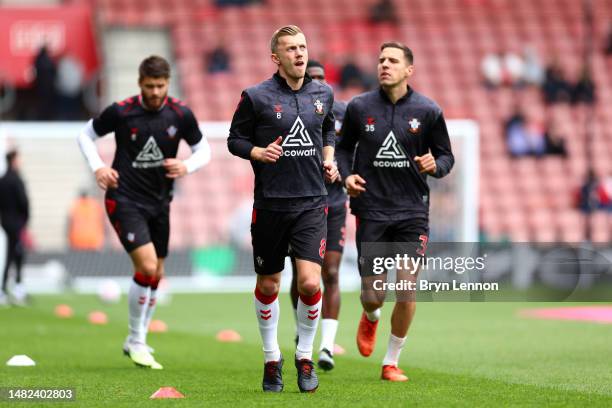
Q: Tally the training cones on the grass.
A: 7